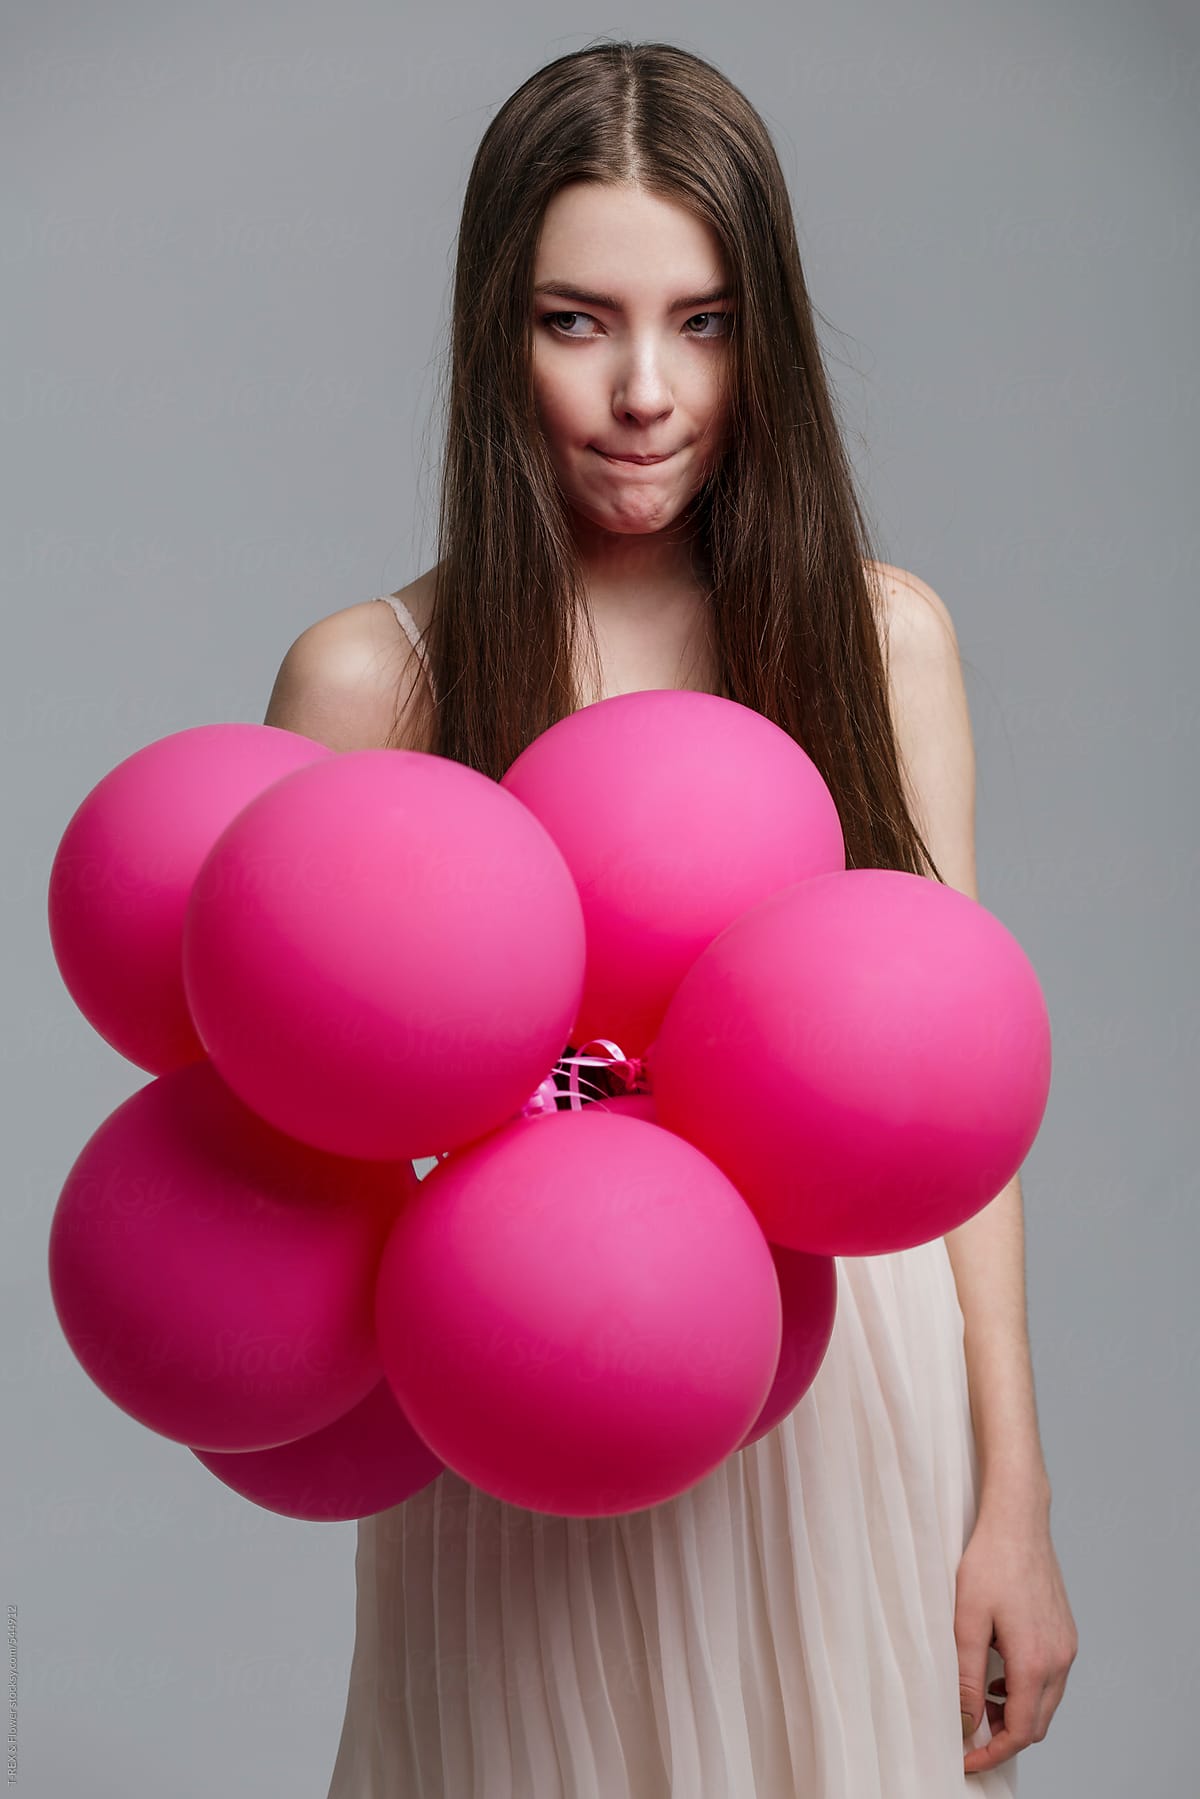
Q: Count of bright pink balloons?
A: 8